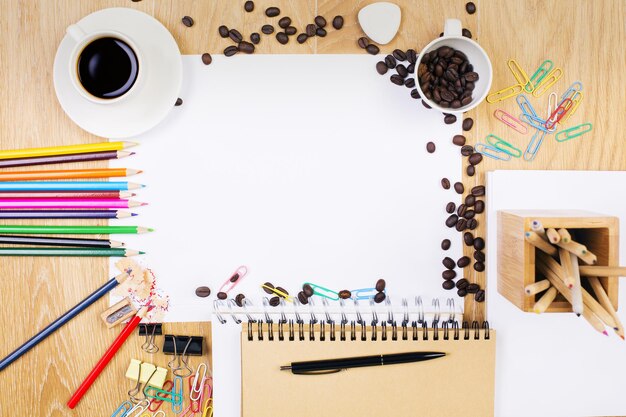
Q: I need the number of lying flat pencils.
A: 12